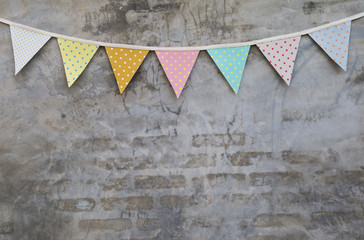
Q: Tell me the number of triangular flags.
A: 7